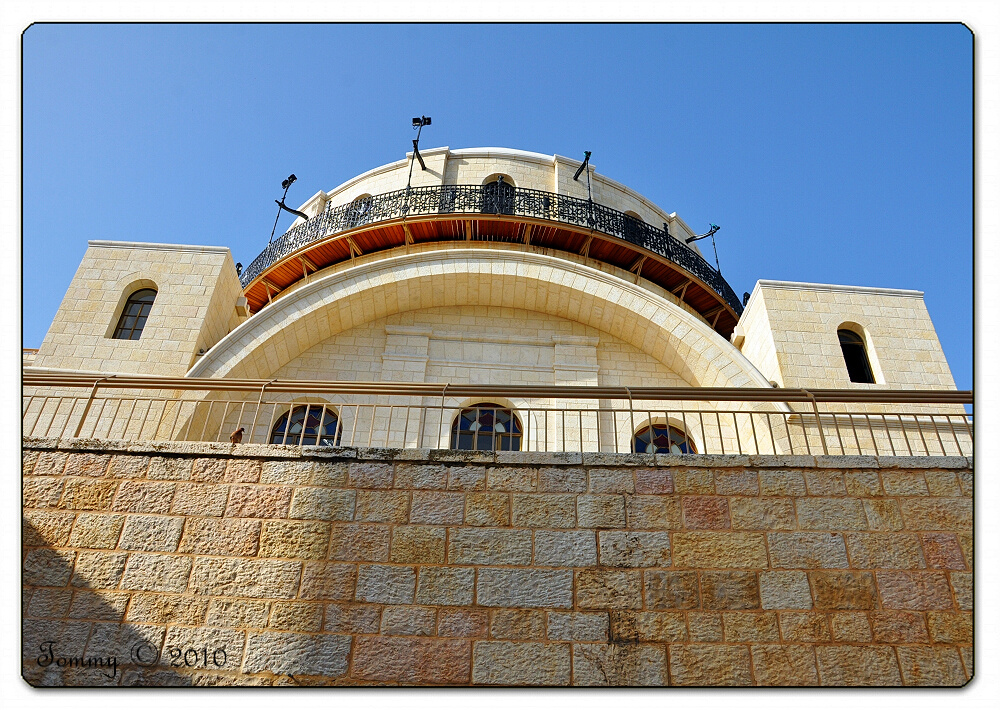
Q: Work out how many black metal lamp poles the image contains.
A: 4